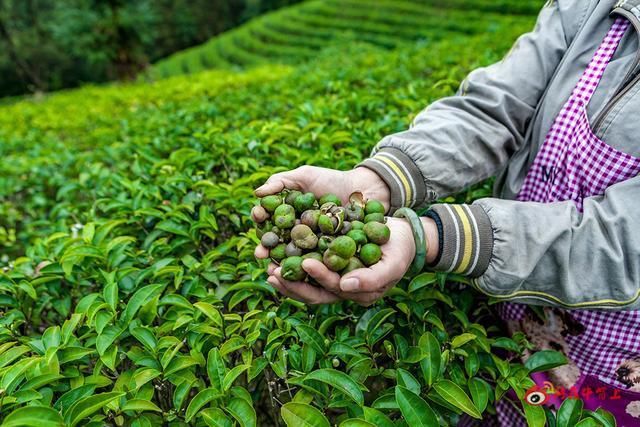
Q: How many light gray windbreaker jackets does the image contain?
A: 1